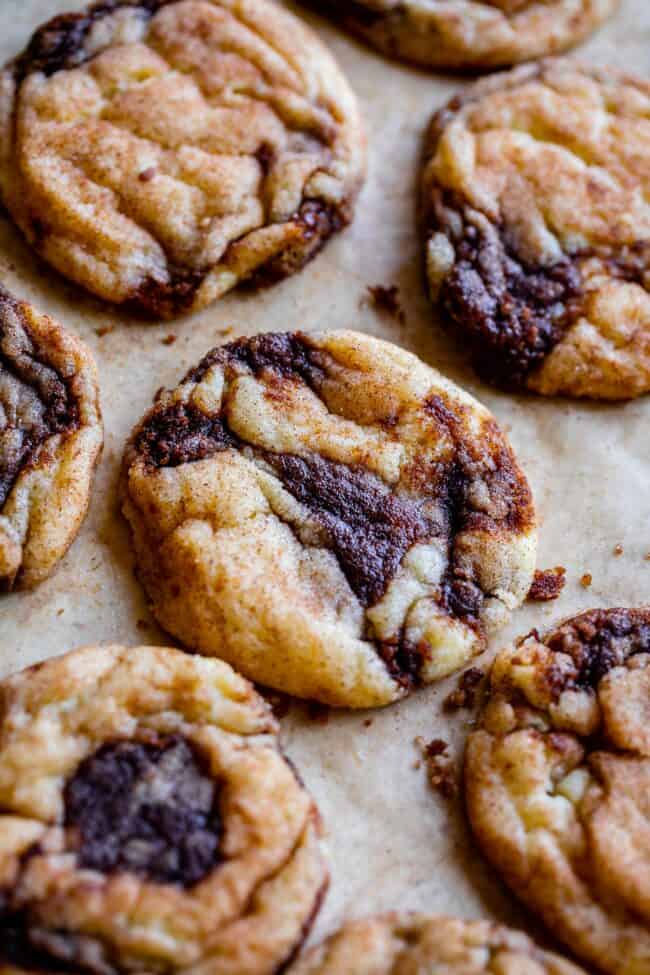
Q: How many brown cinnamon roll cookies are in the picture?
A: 8